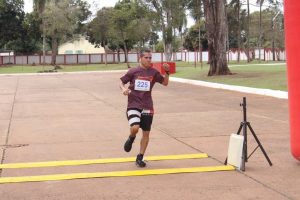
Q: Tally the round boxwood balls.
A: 0